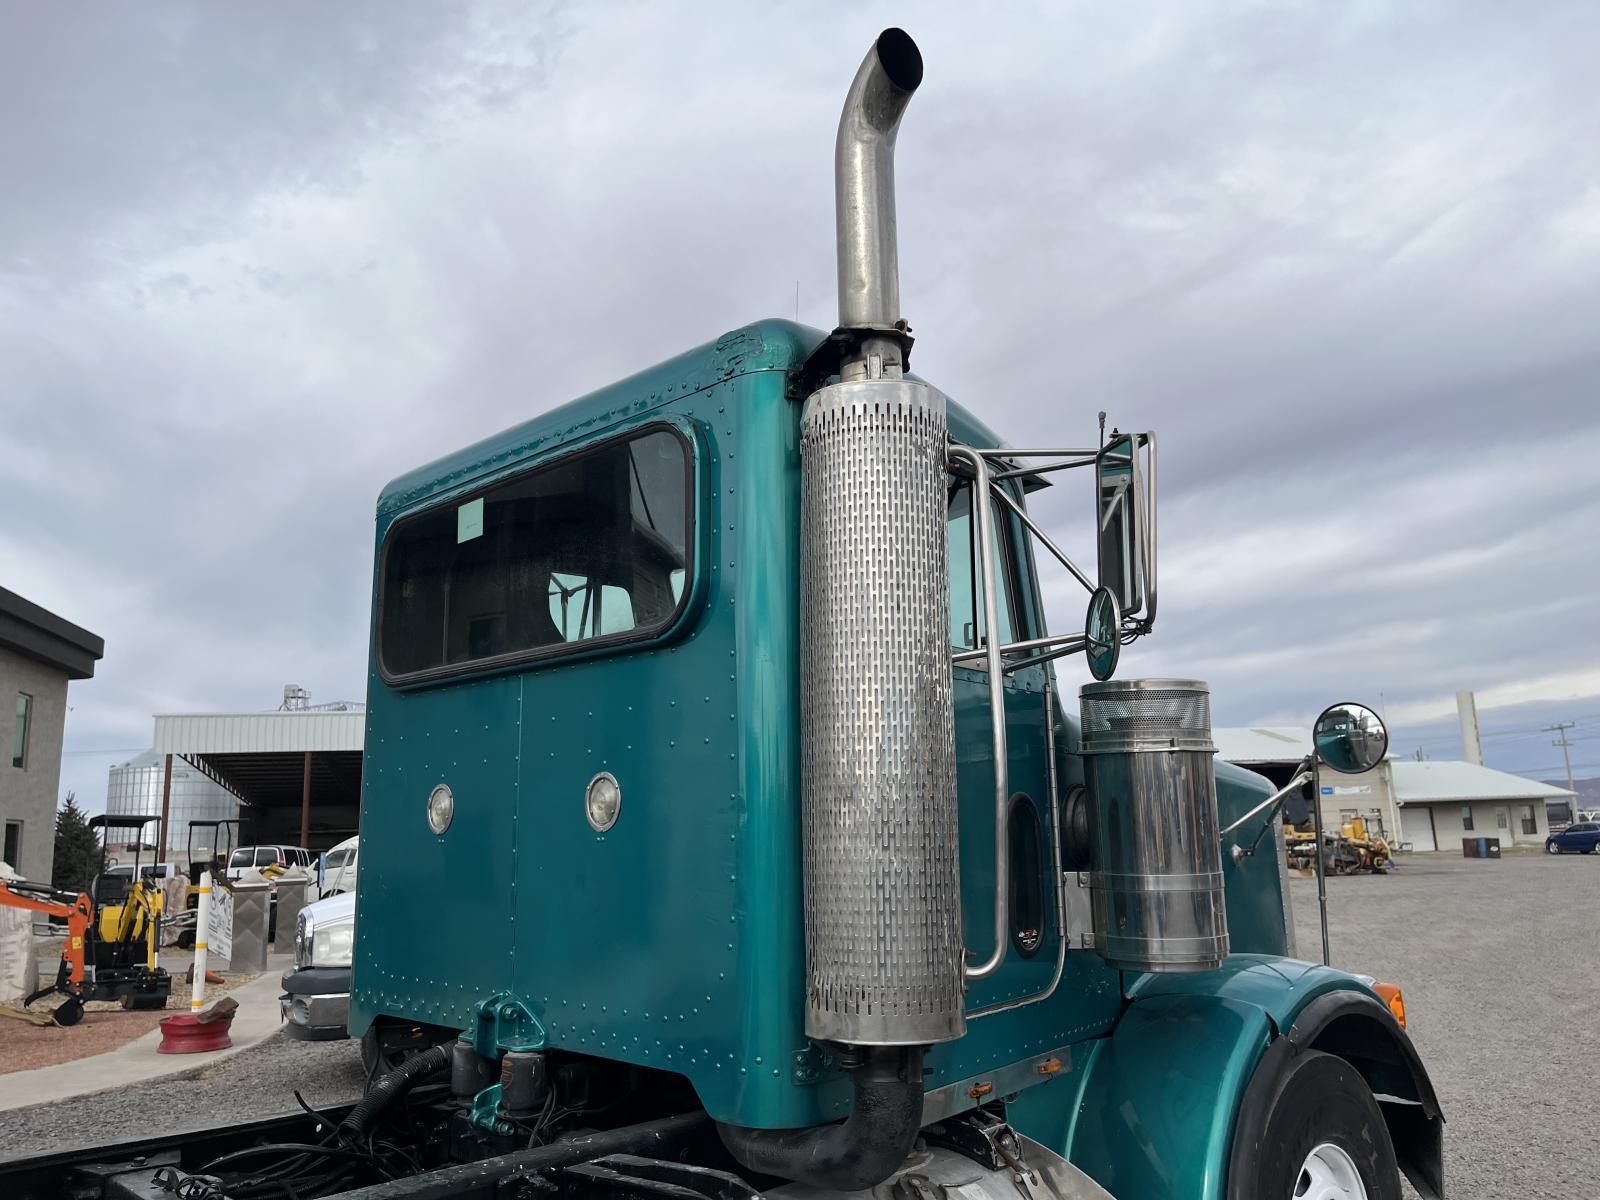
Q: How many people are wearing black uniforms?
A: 0